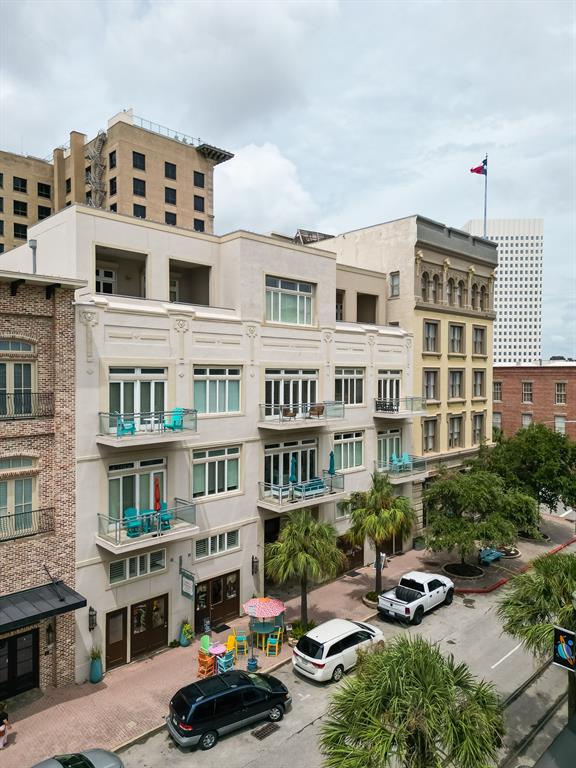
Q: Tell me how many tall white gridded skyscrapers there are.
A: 1